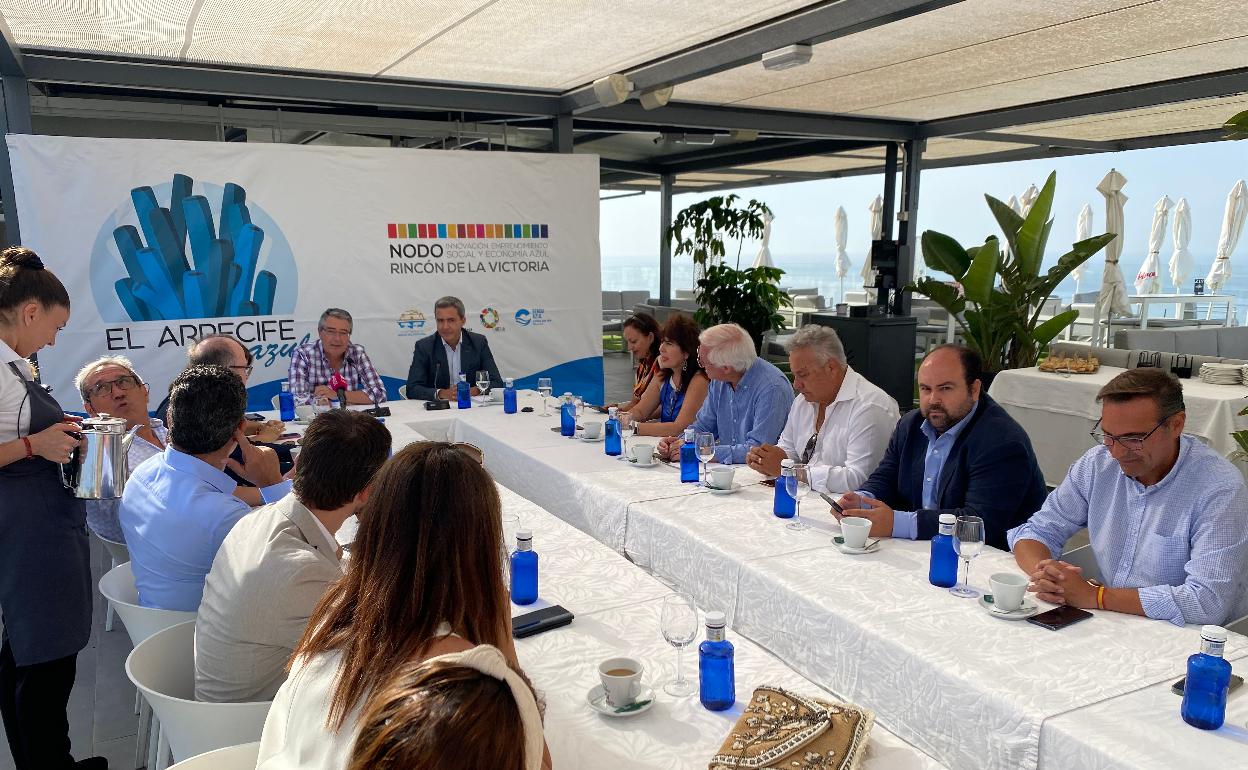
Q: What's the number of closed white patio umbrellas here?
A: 10